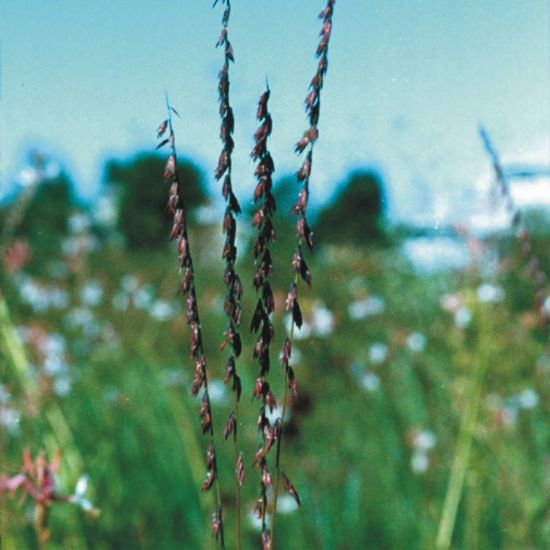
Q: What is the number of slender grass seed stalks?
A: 4